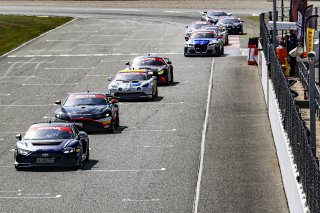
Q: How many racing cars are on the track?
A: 9